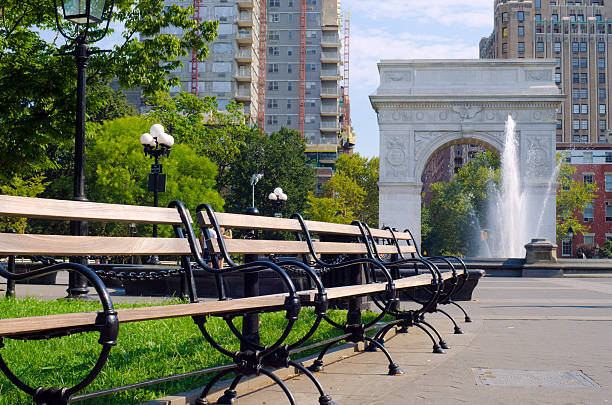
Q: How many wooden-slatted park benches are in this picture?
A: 3